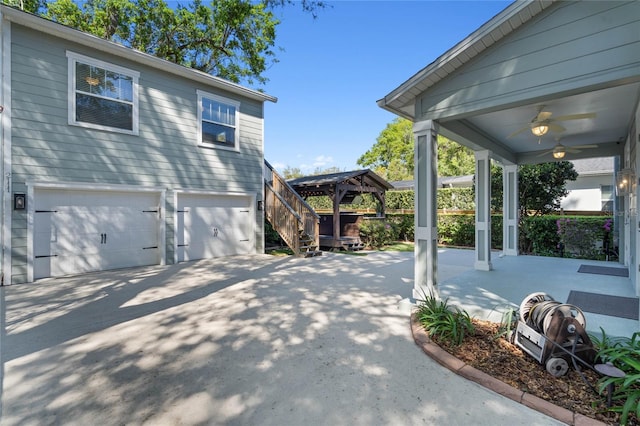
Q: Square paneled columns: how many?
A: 3